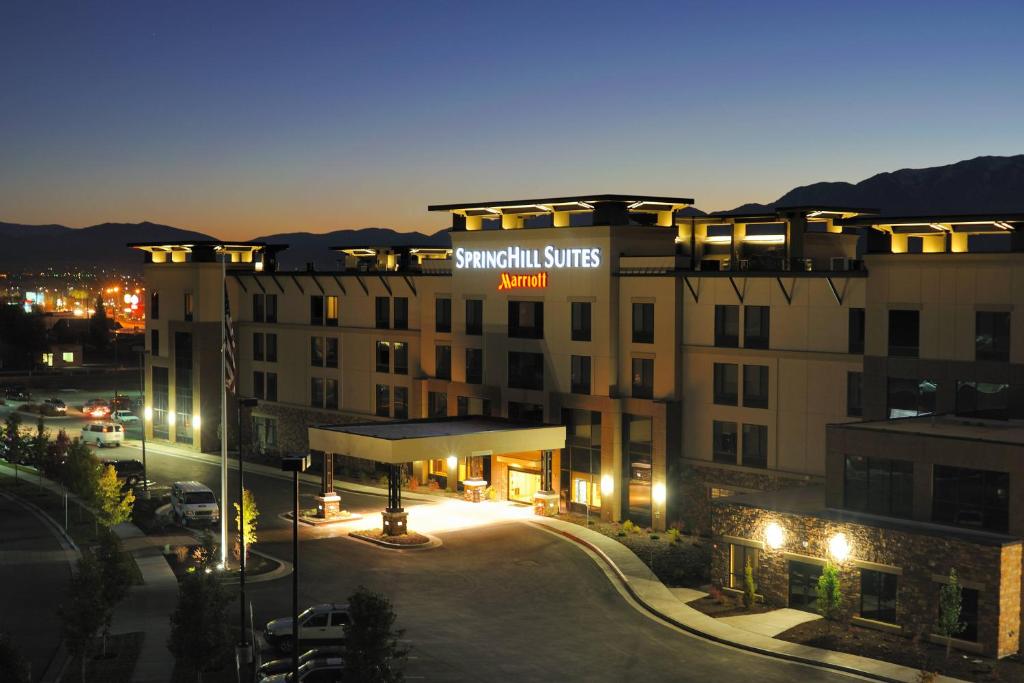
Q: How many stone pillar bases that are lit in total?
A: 4